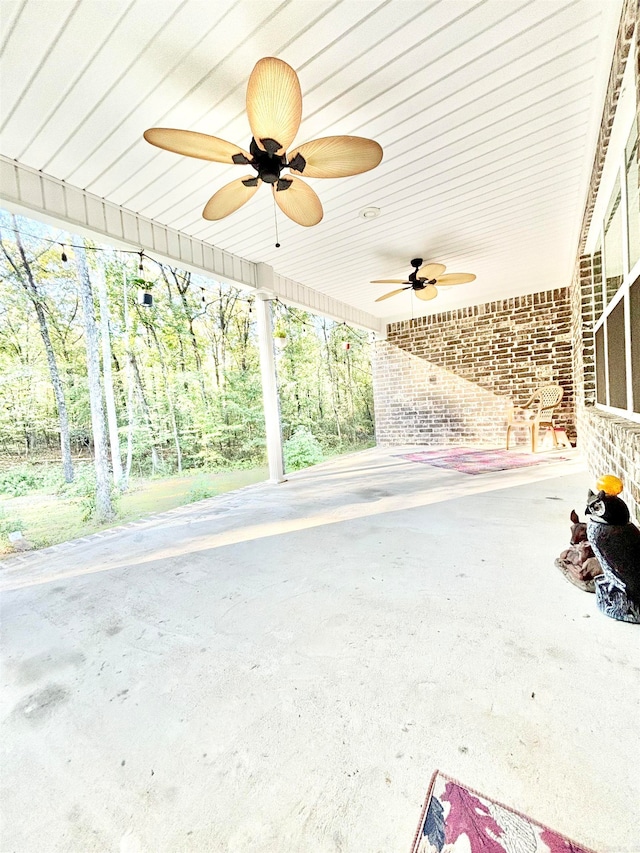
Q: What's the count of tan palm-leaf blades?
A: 10